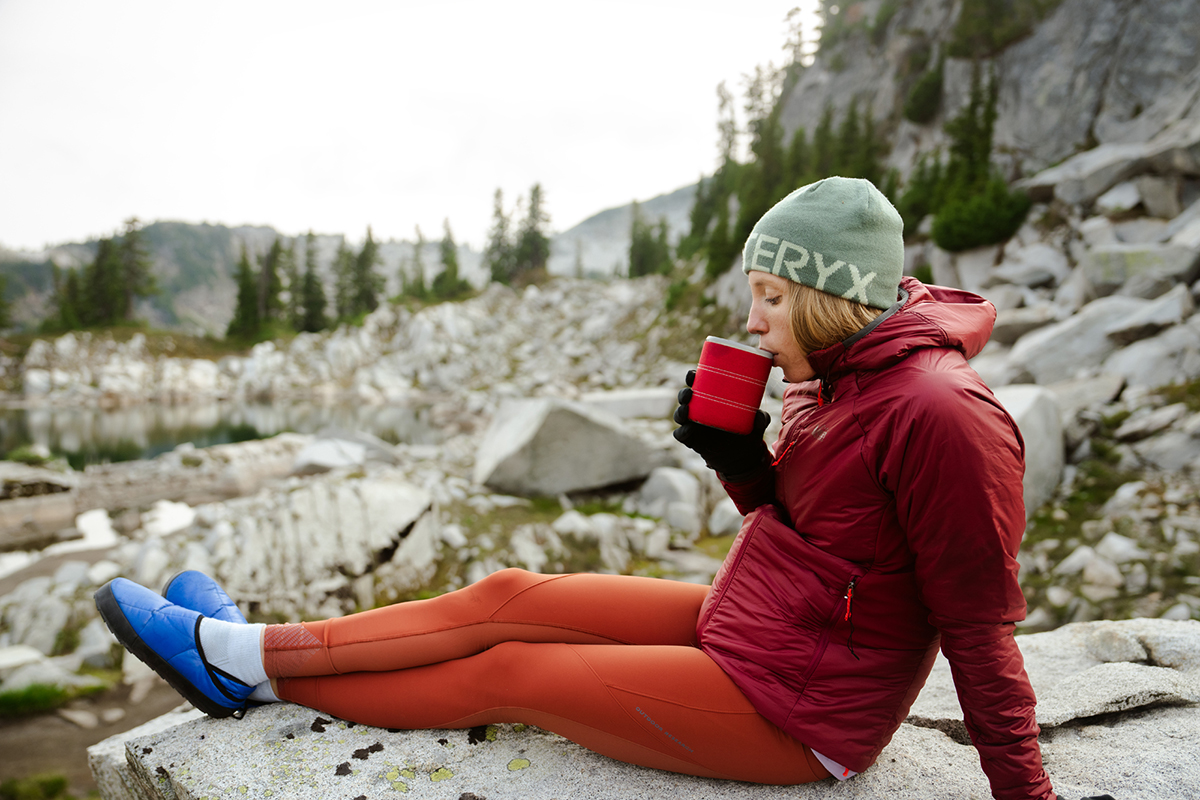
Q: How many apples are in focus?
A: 0